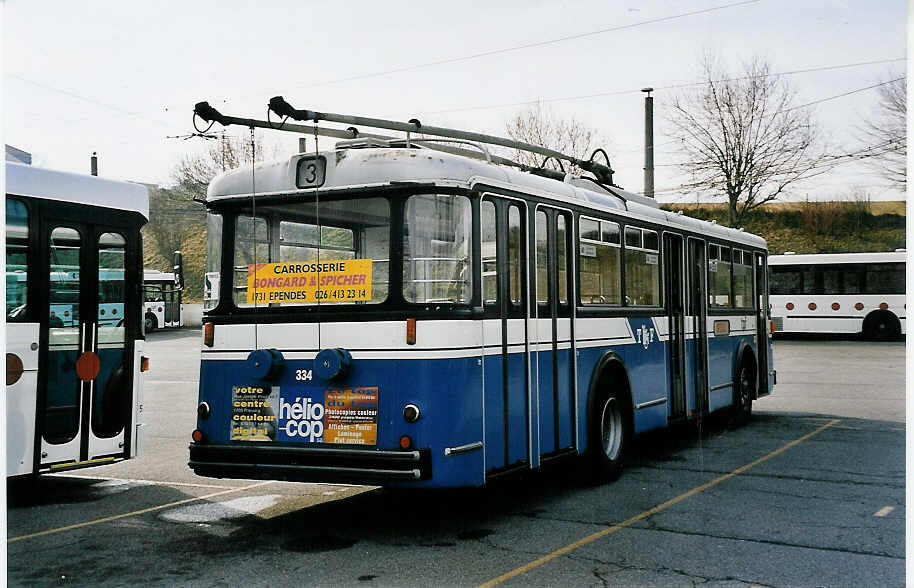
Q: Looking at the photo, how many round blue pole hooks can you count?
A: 2